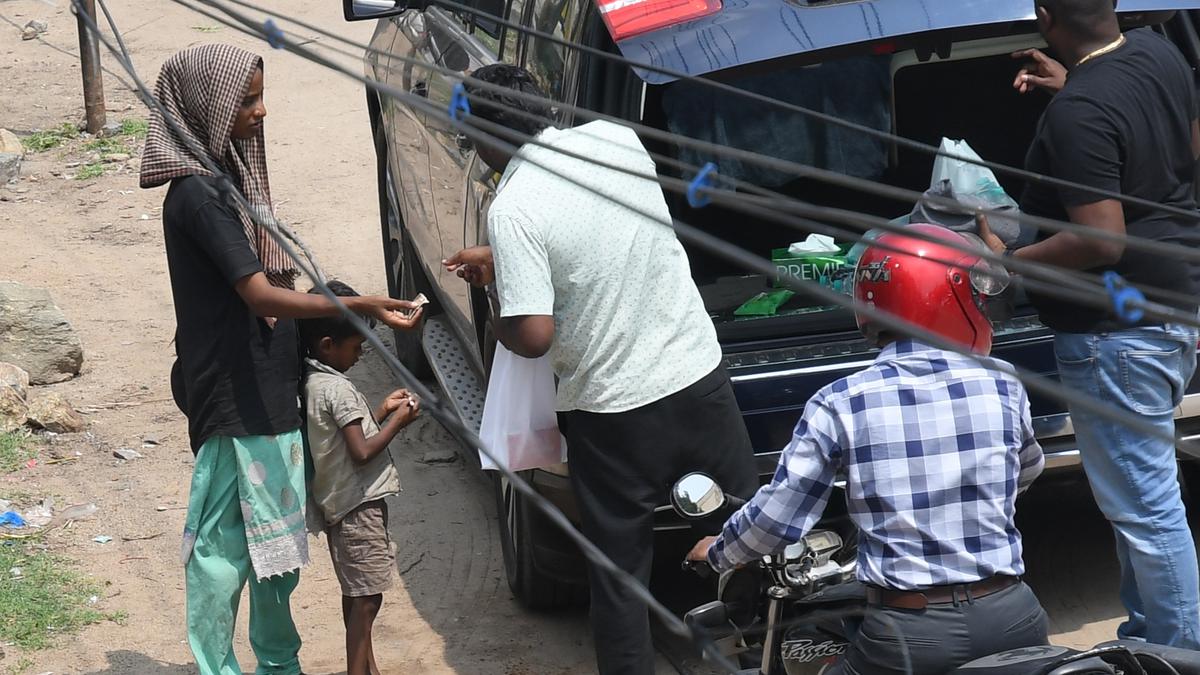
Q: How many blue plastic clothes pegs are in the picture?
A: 4